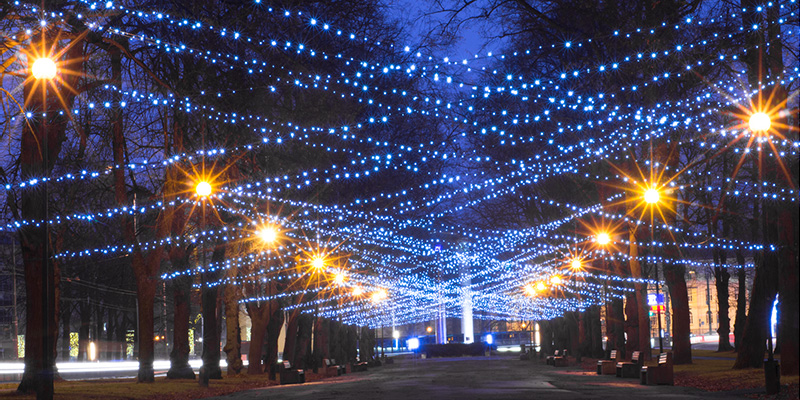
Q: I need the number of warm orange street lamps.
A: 14